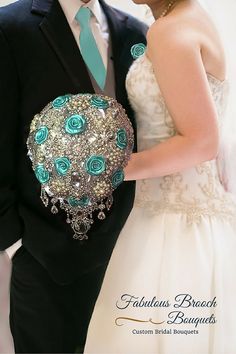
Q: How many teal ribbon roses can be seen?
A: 11